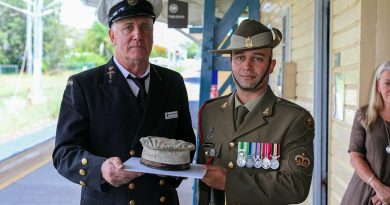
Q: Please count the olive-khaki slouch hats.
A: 1